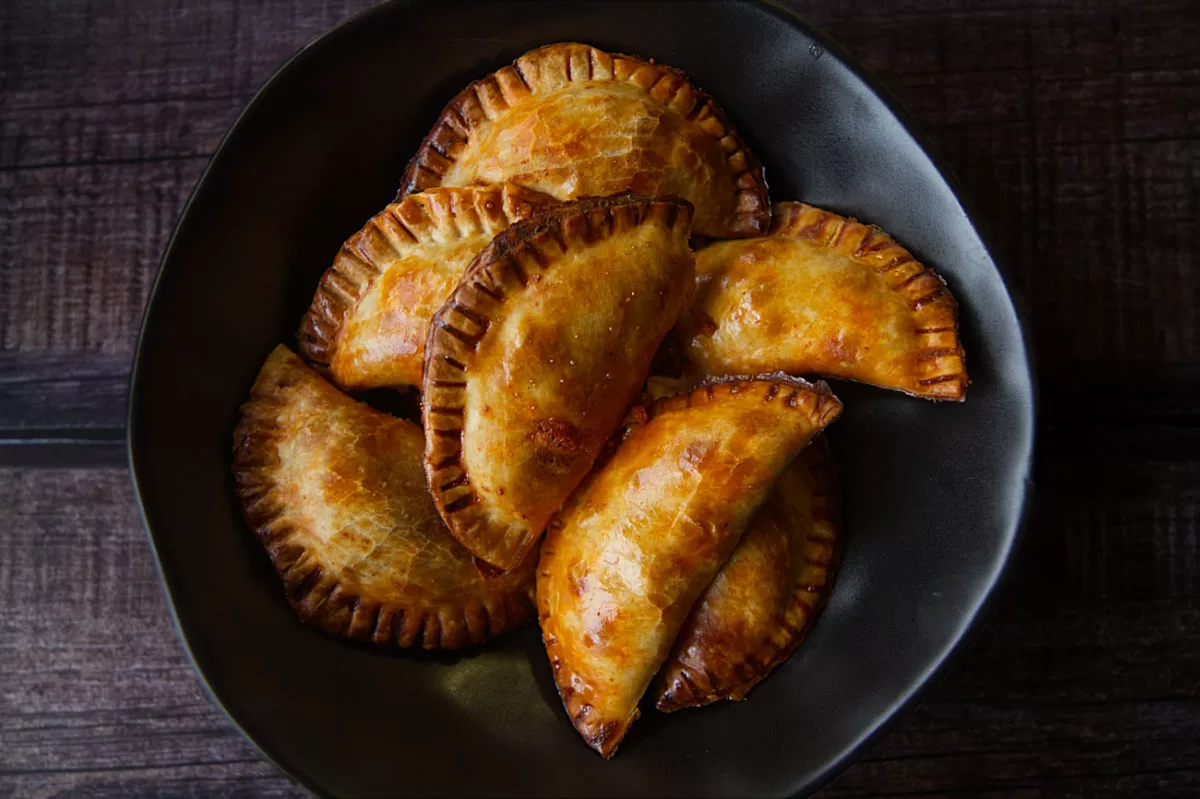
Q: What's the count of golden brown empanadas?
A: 7